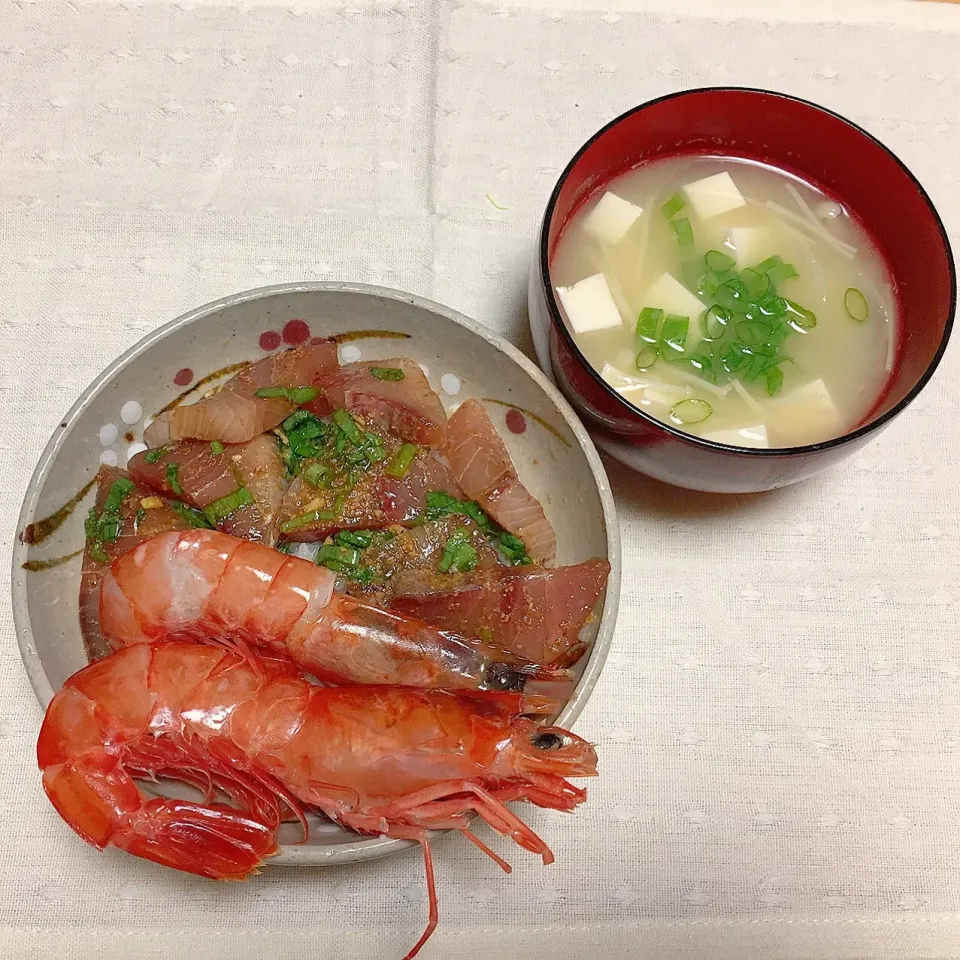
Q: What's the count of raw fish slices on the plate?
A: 8